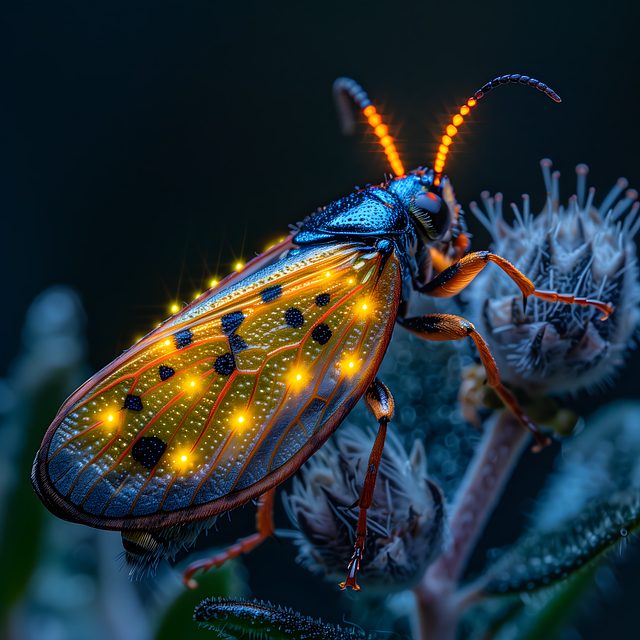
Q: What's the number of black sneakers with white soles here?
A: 0